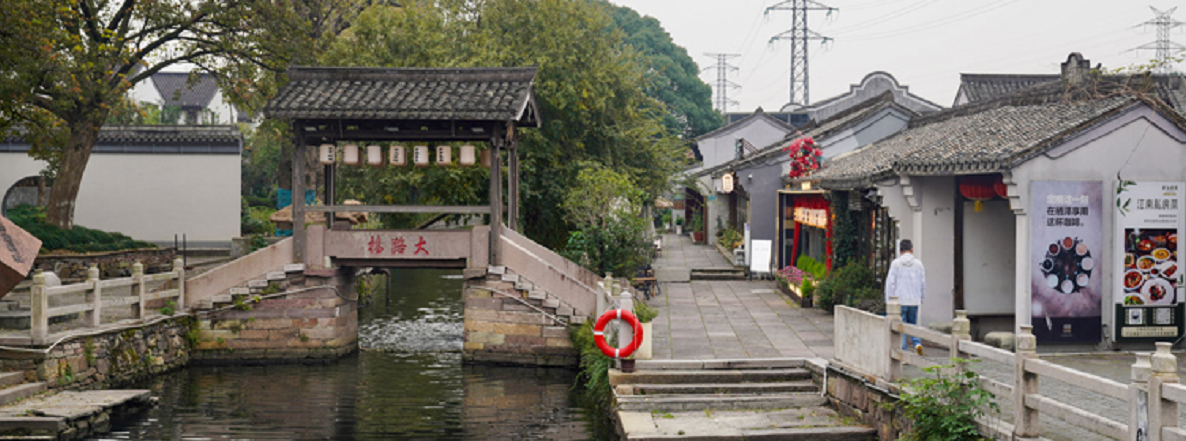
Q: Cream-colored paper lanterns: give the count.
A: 7